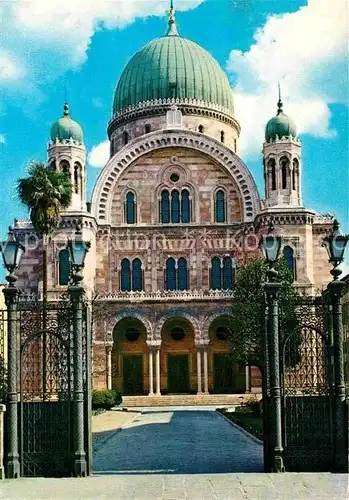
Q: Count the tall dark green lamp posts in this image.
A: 4